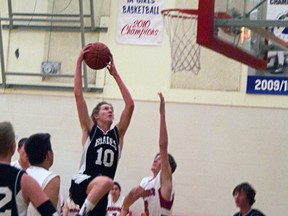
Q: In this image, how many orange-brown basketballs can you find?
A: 1